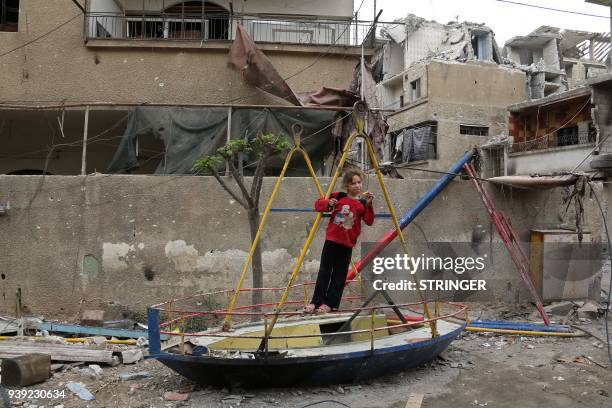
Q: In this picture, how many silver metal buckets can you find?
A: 0